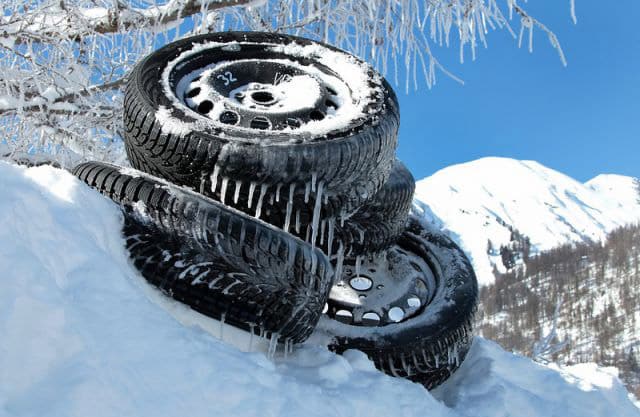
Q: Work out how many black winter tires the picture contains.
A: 4